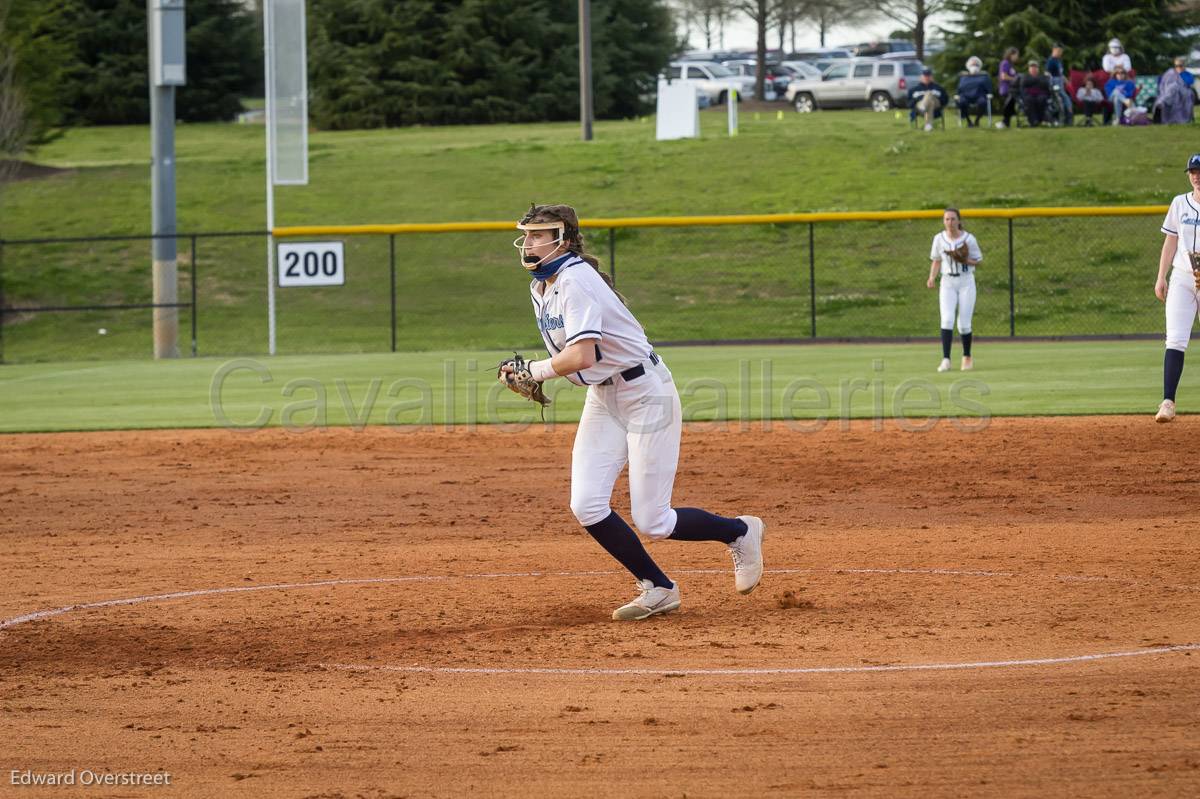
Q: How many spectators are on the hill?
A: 9